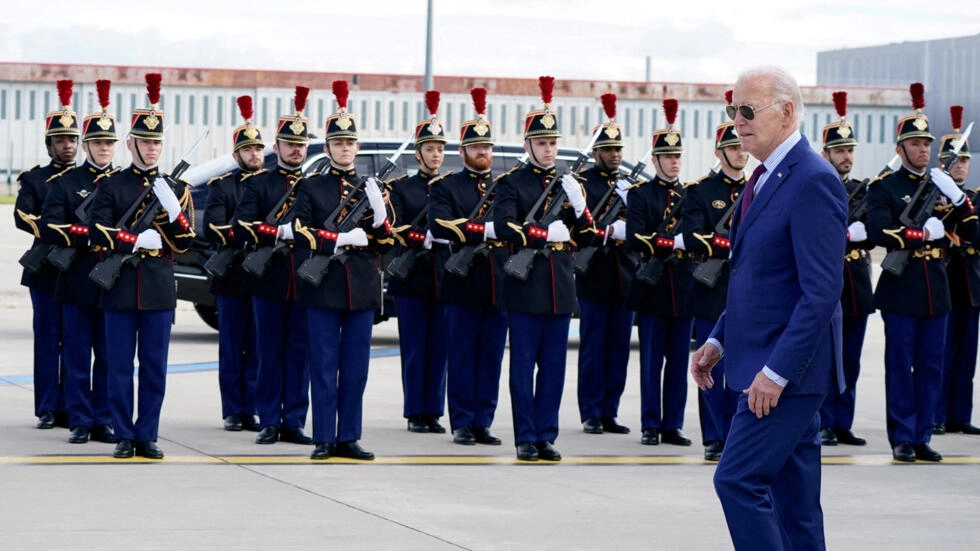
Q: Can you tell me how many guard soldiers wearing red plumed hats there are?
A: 15